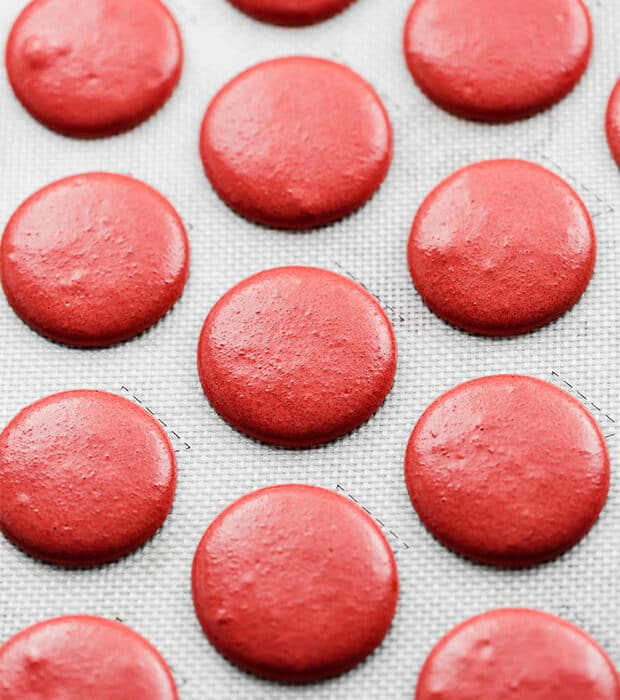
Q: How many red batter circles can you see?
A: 13